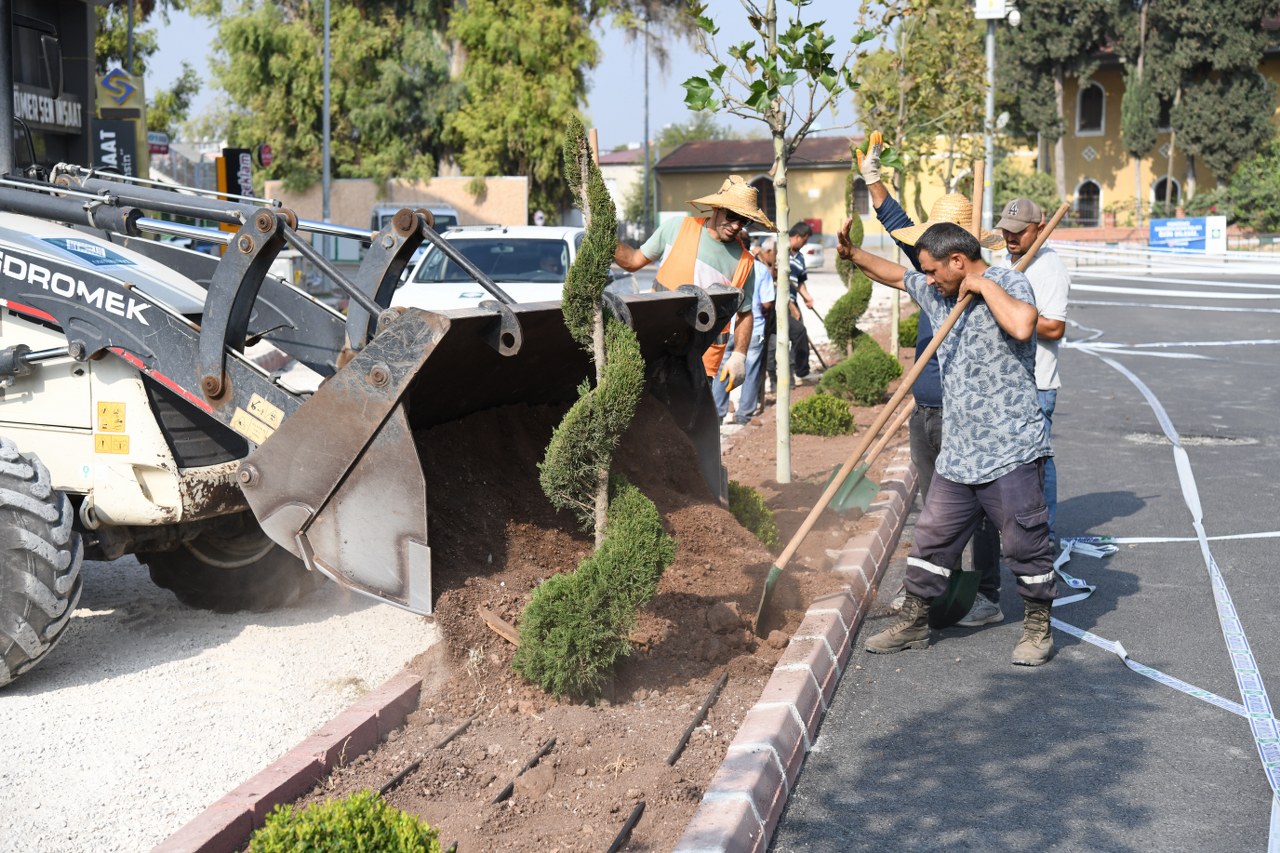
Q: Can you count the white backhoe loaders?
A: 1